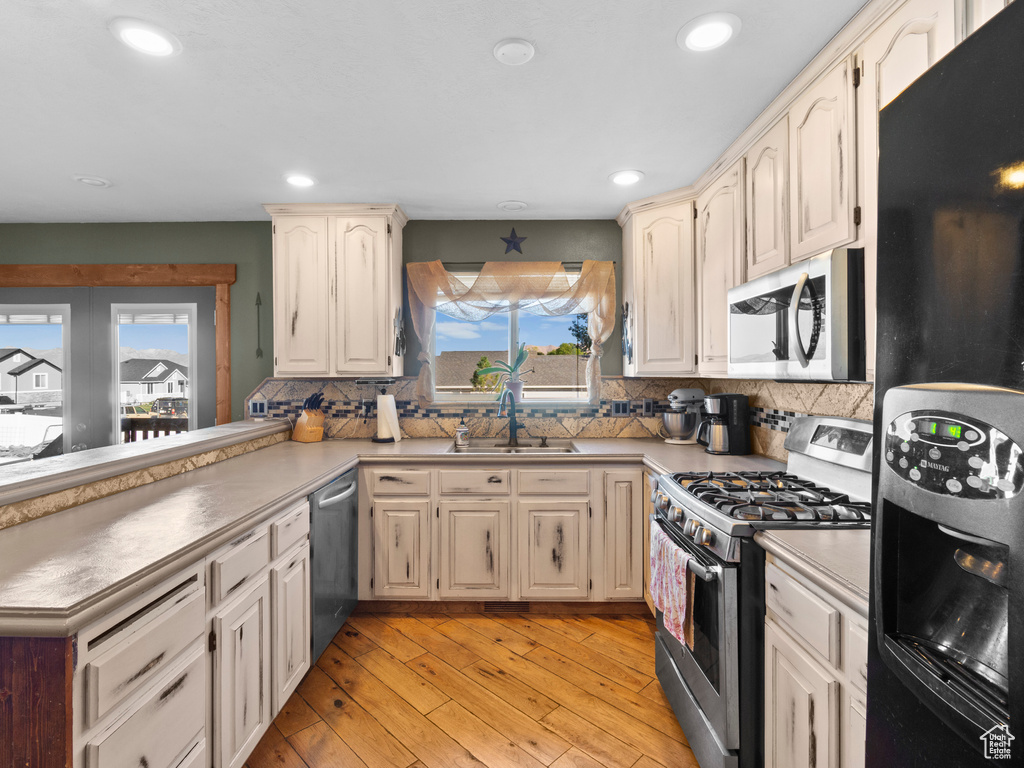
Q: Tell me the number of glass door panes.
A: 2